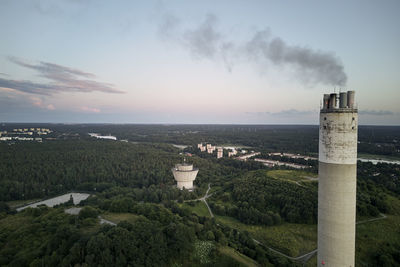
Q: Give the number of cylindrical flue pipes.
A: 4